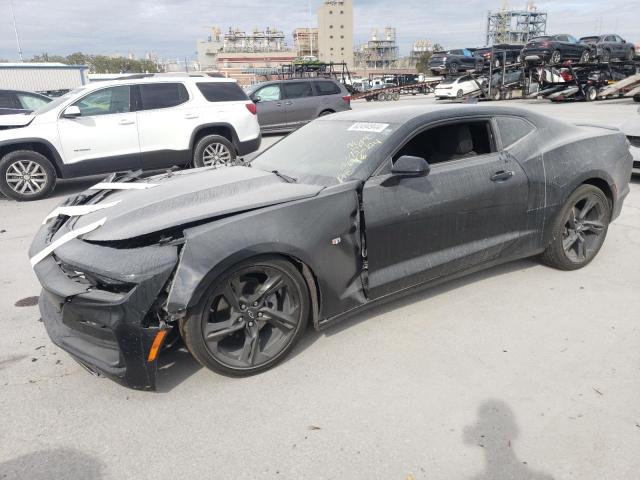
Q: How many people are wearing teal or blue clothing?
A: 0